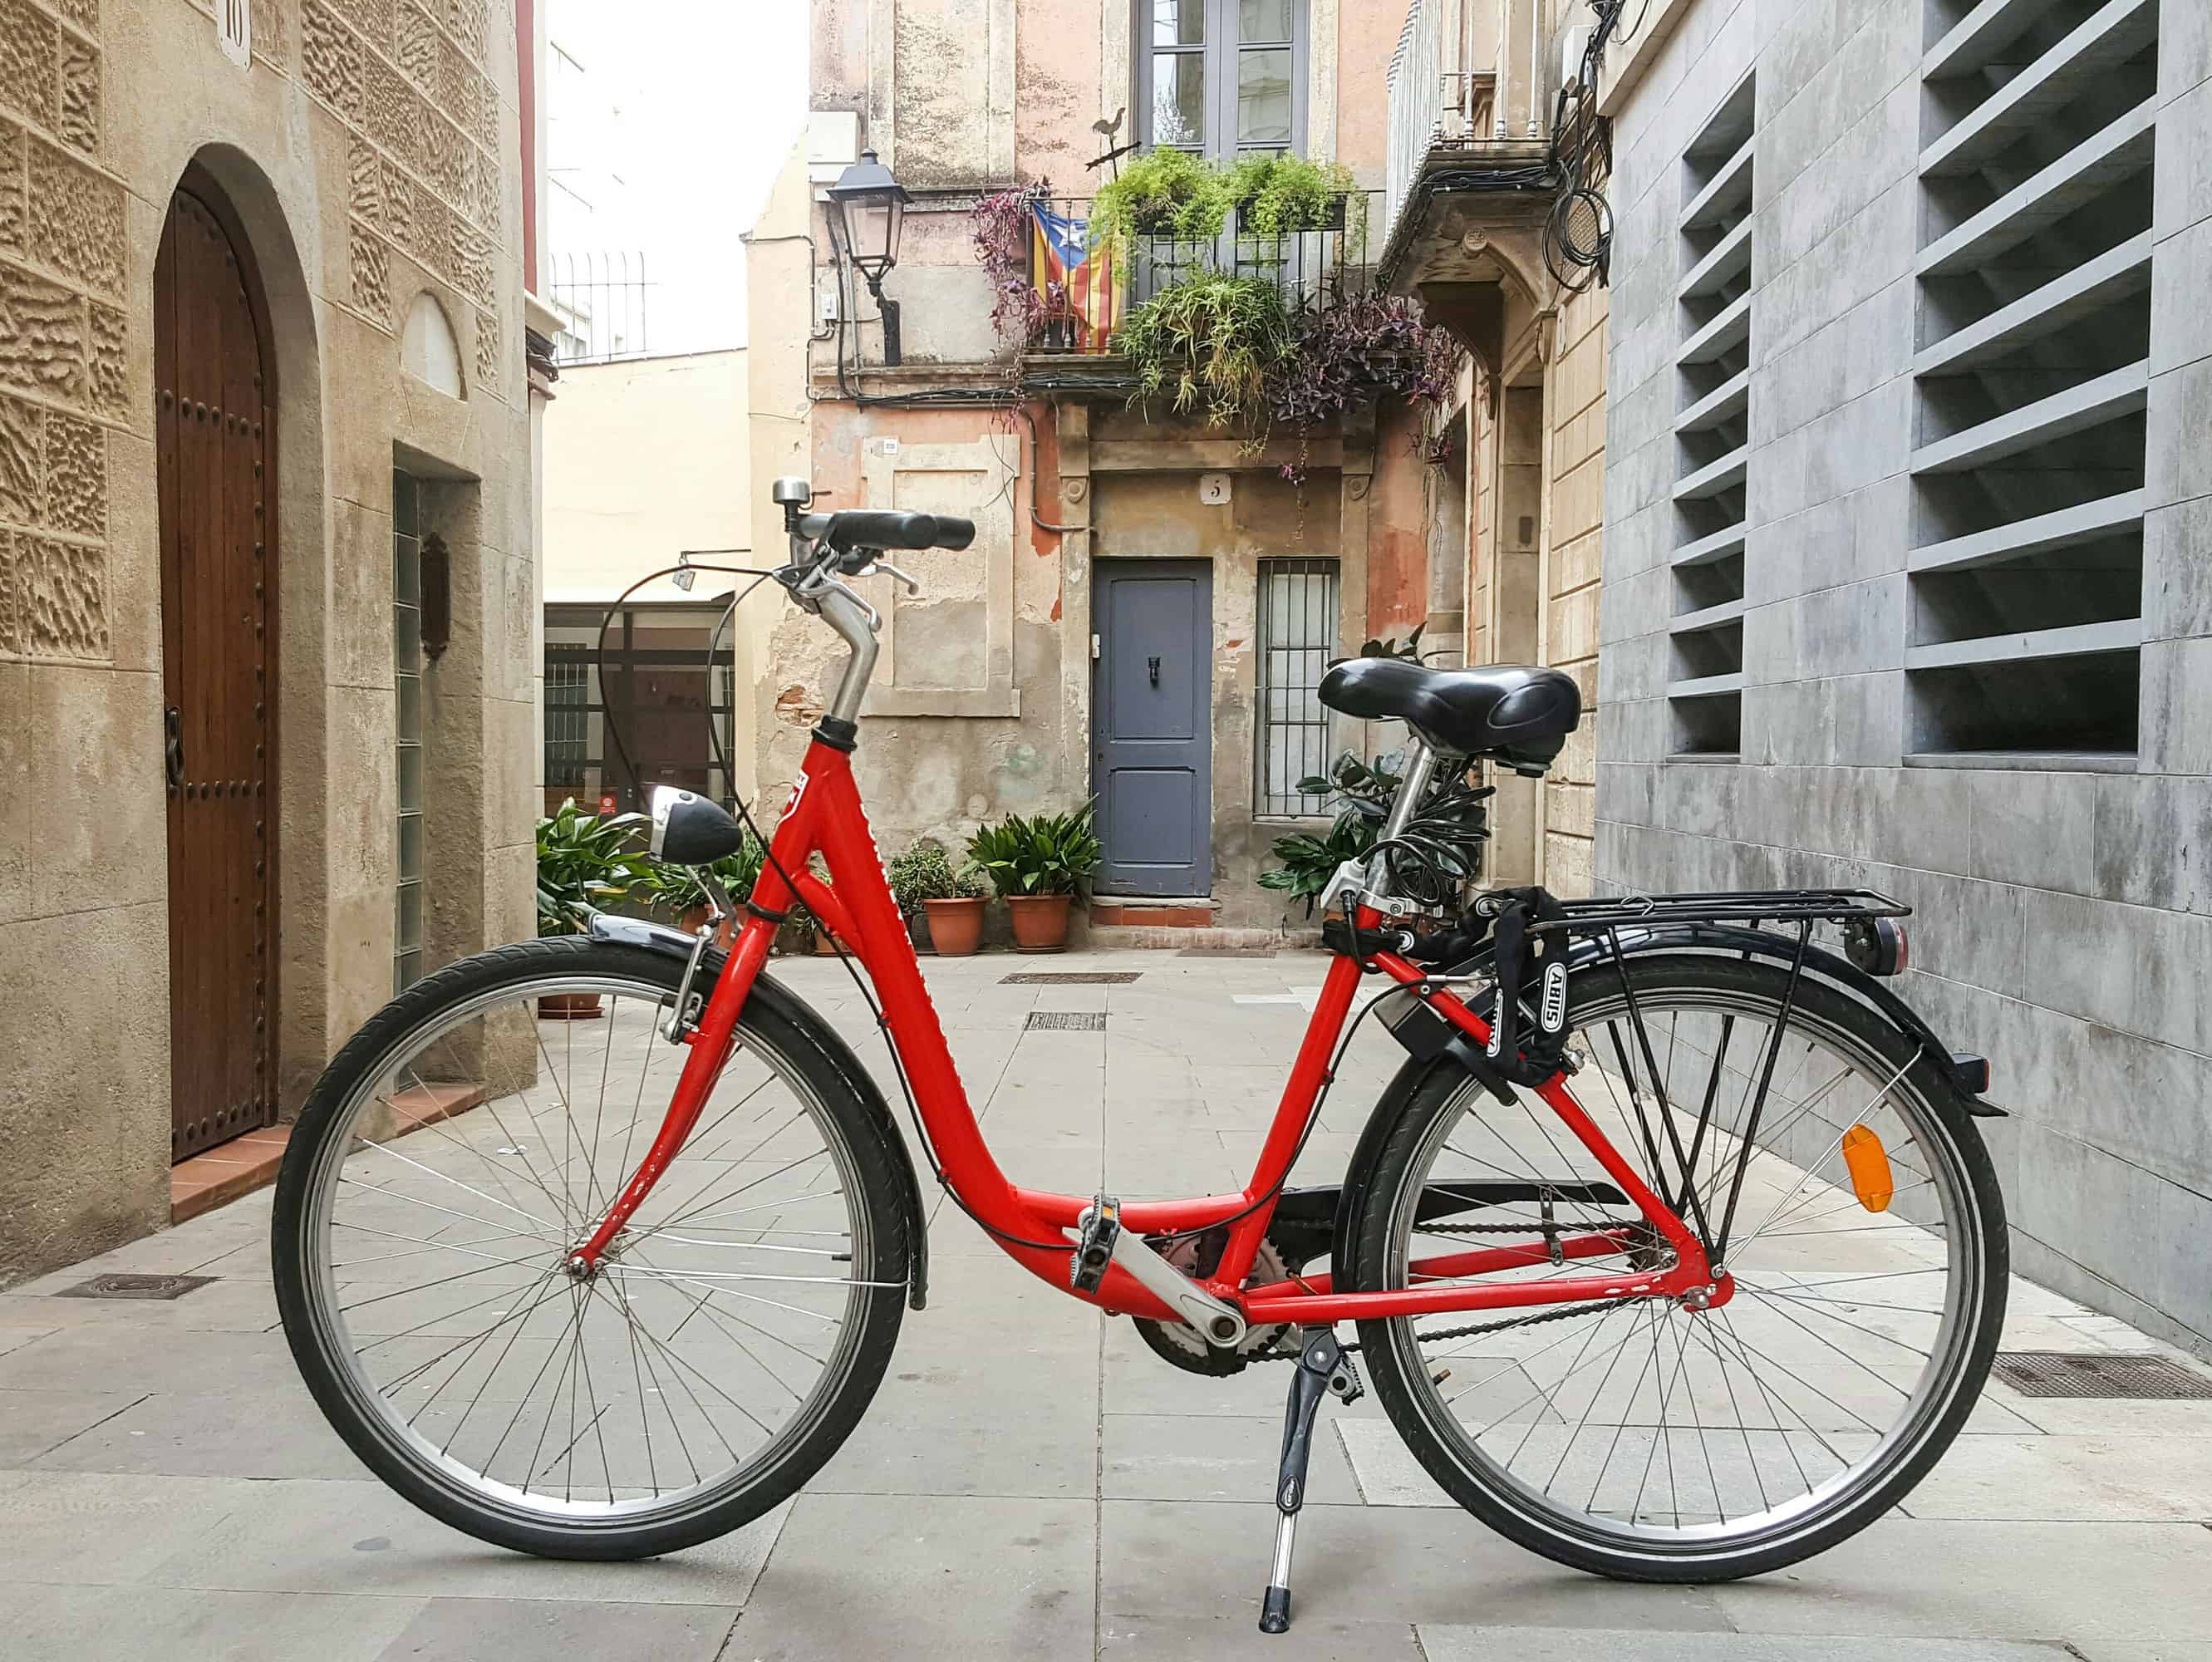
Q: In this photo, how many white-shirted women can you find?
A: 0